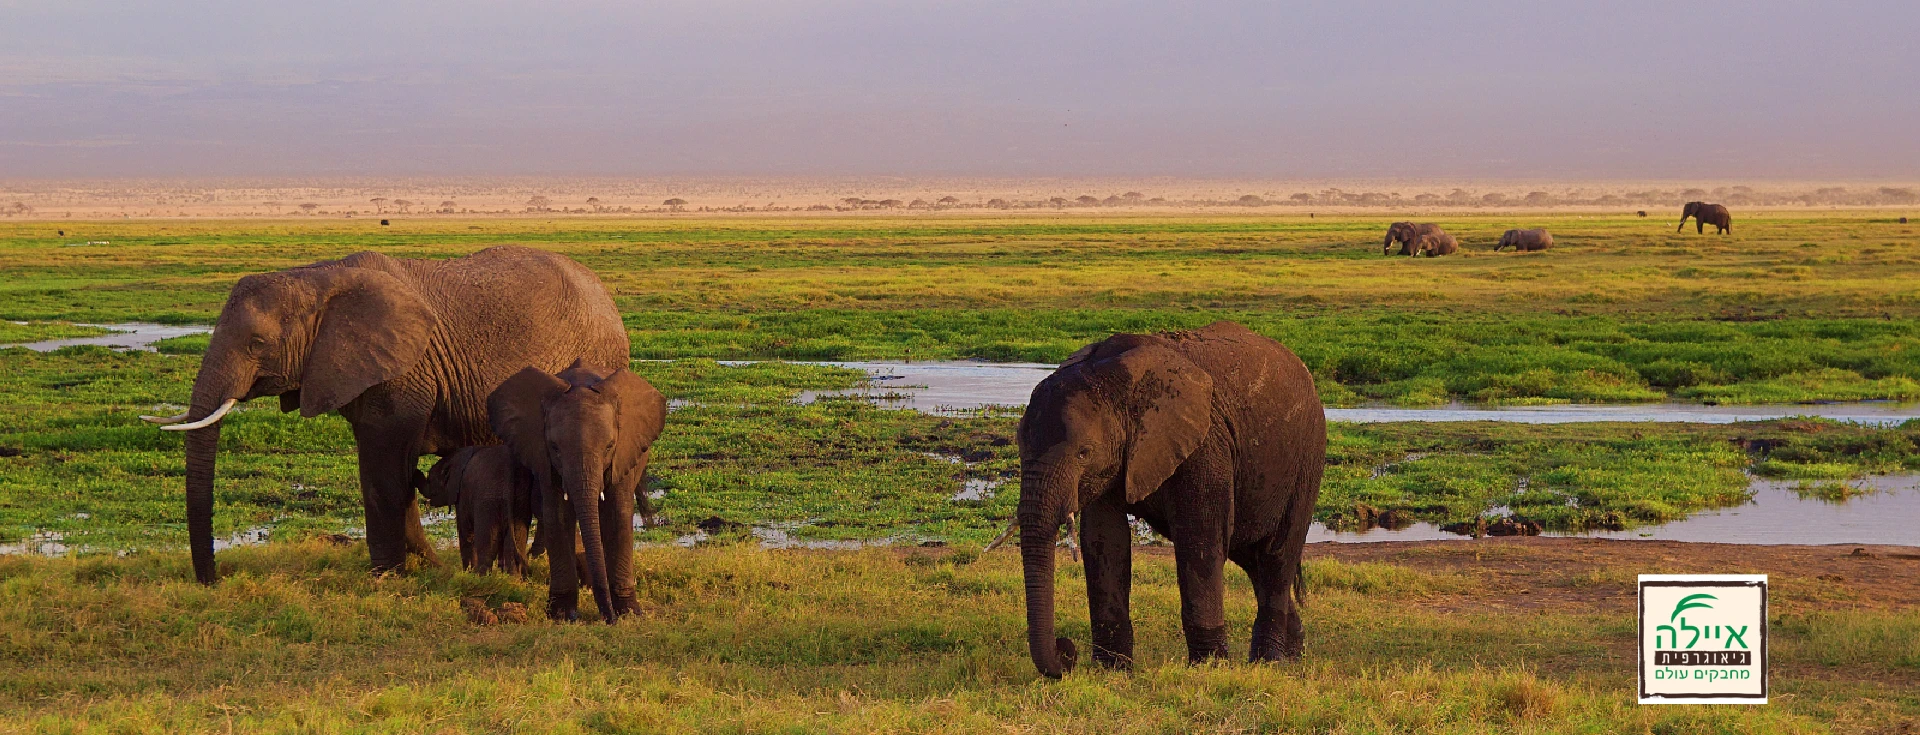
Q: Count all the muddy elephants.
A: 1